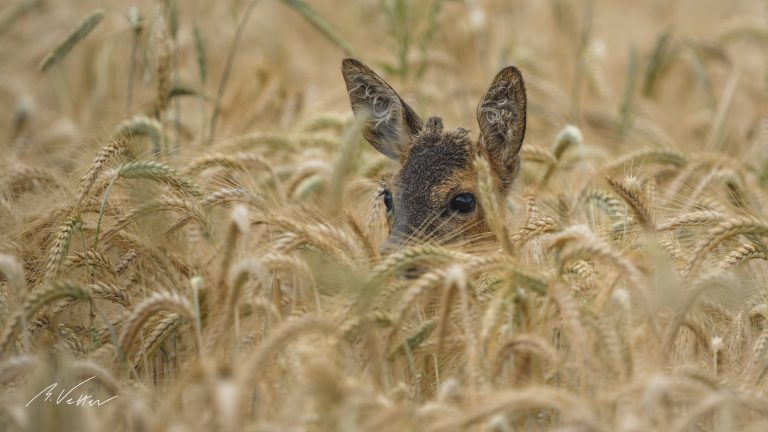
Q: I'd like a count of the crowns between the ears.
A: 0